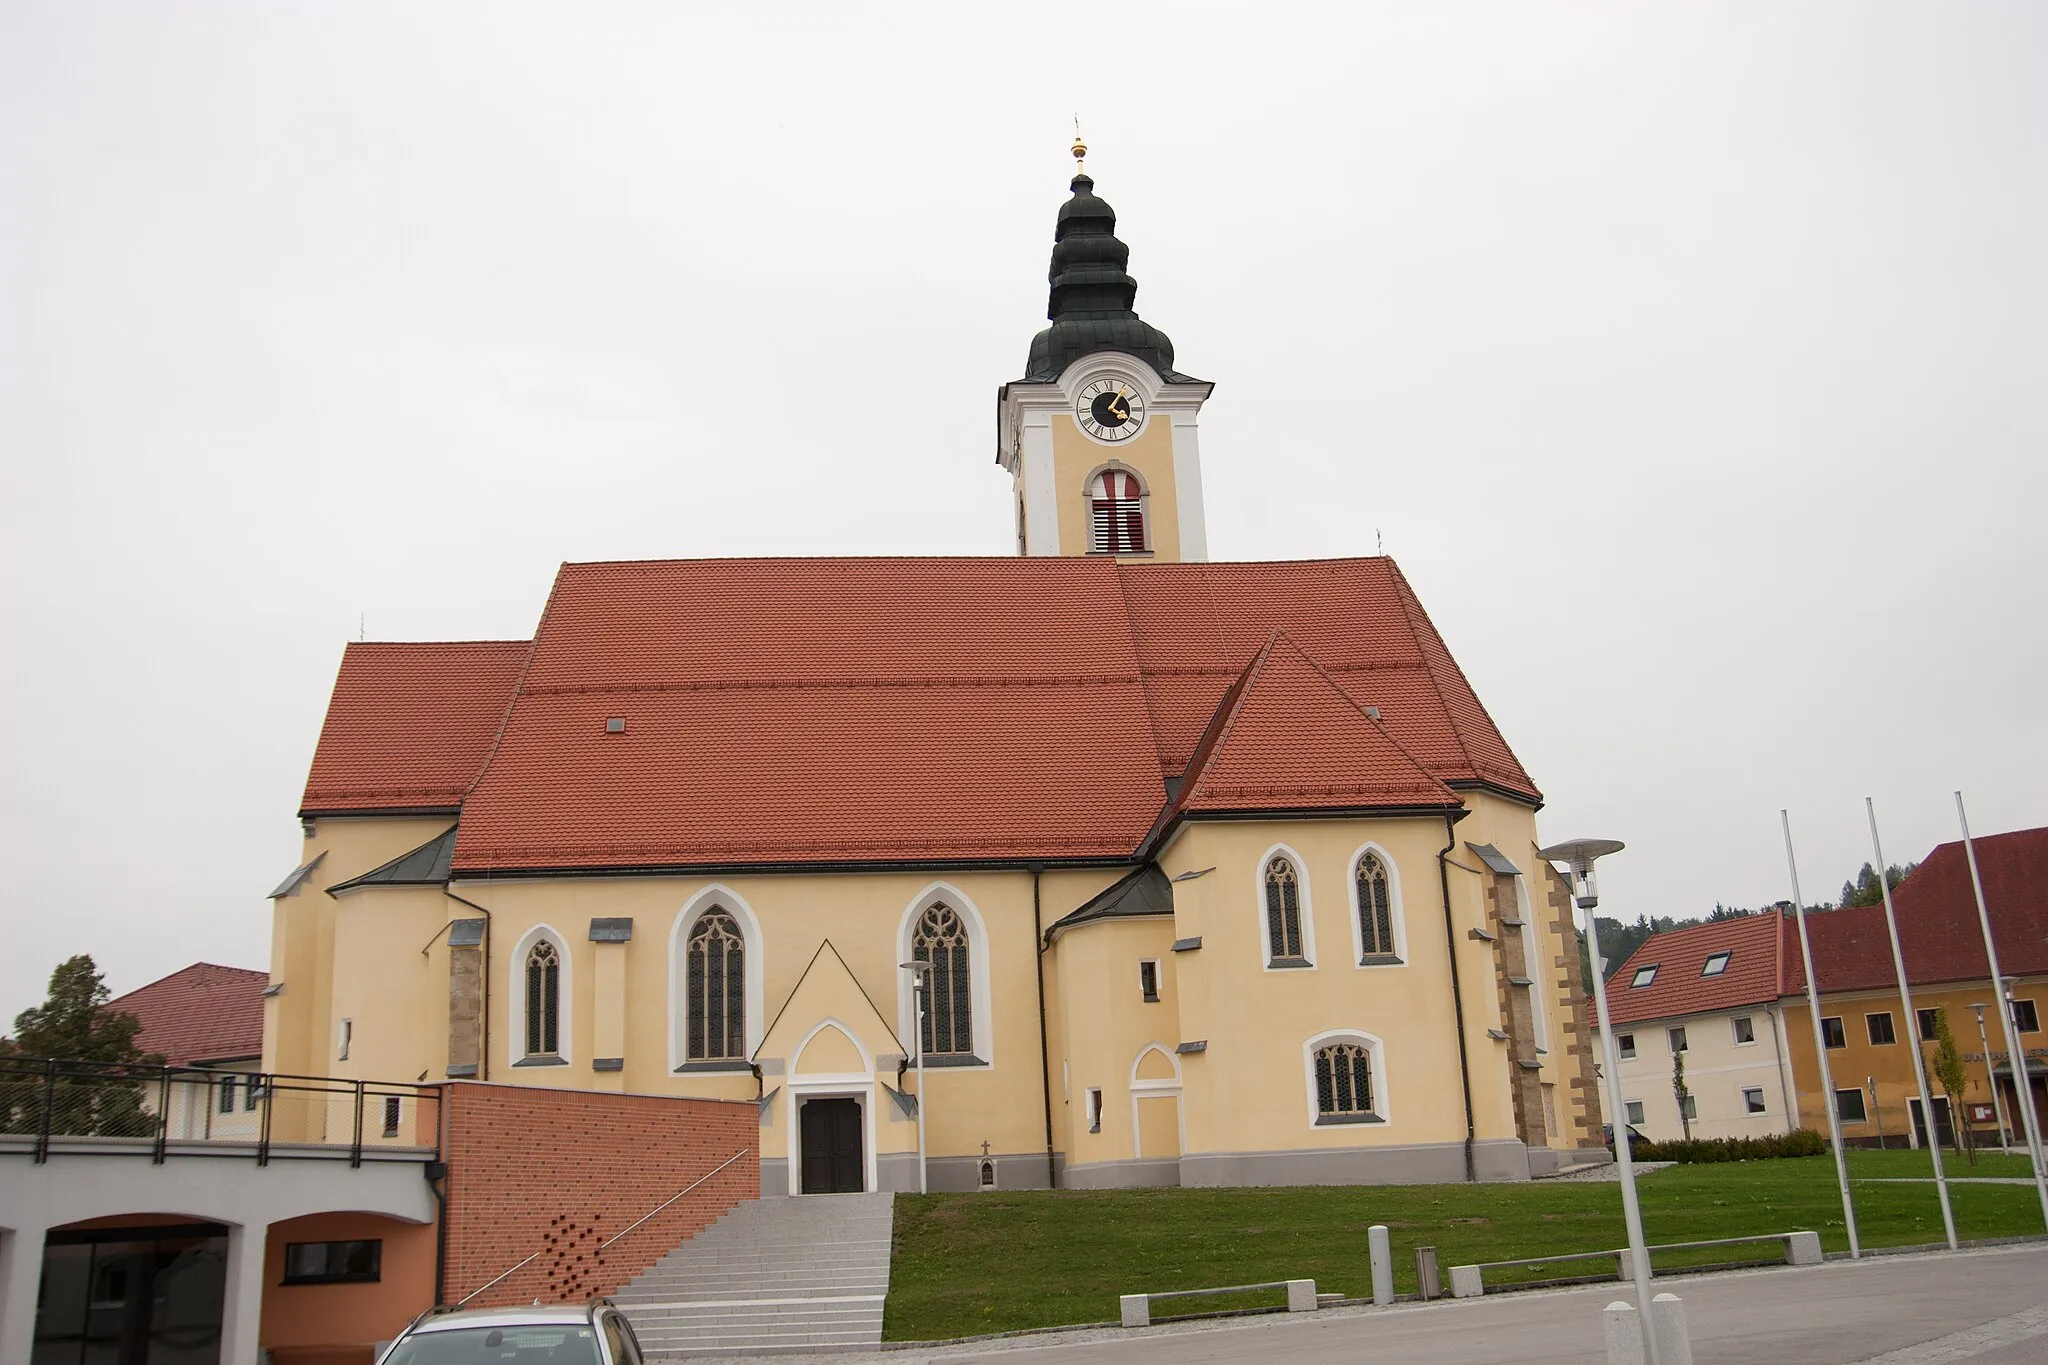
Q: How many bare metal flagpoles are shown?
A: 3